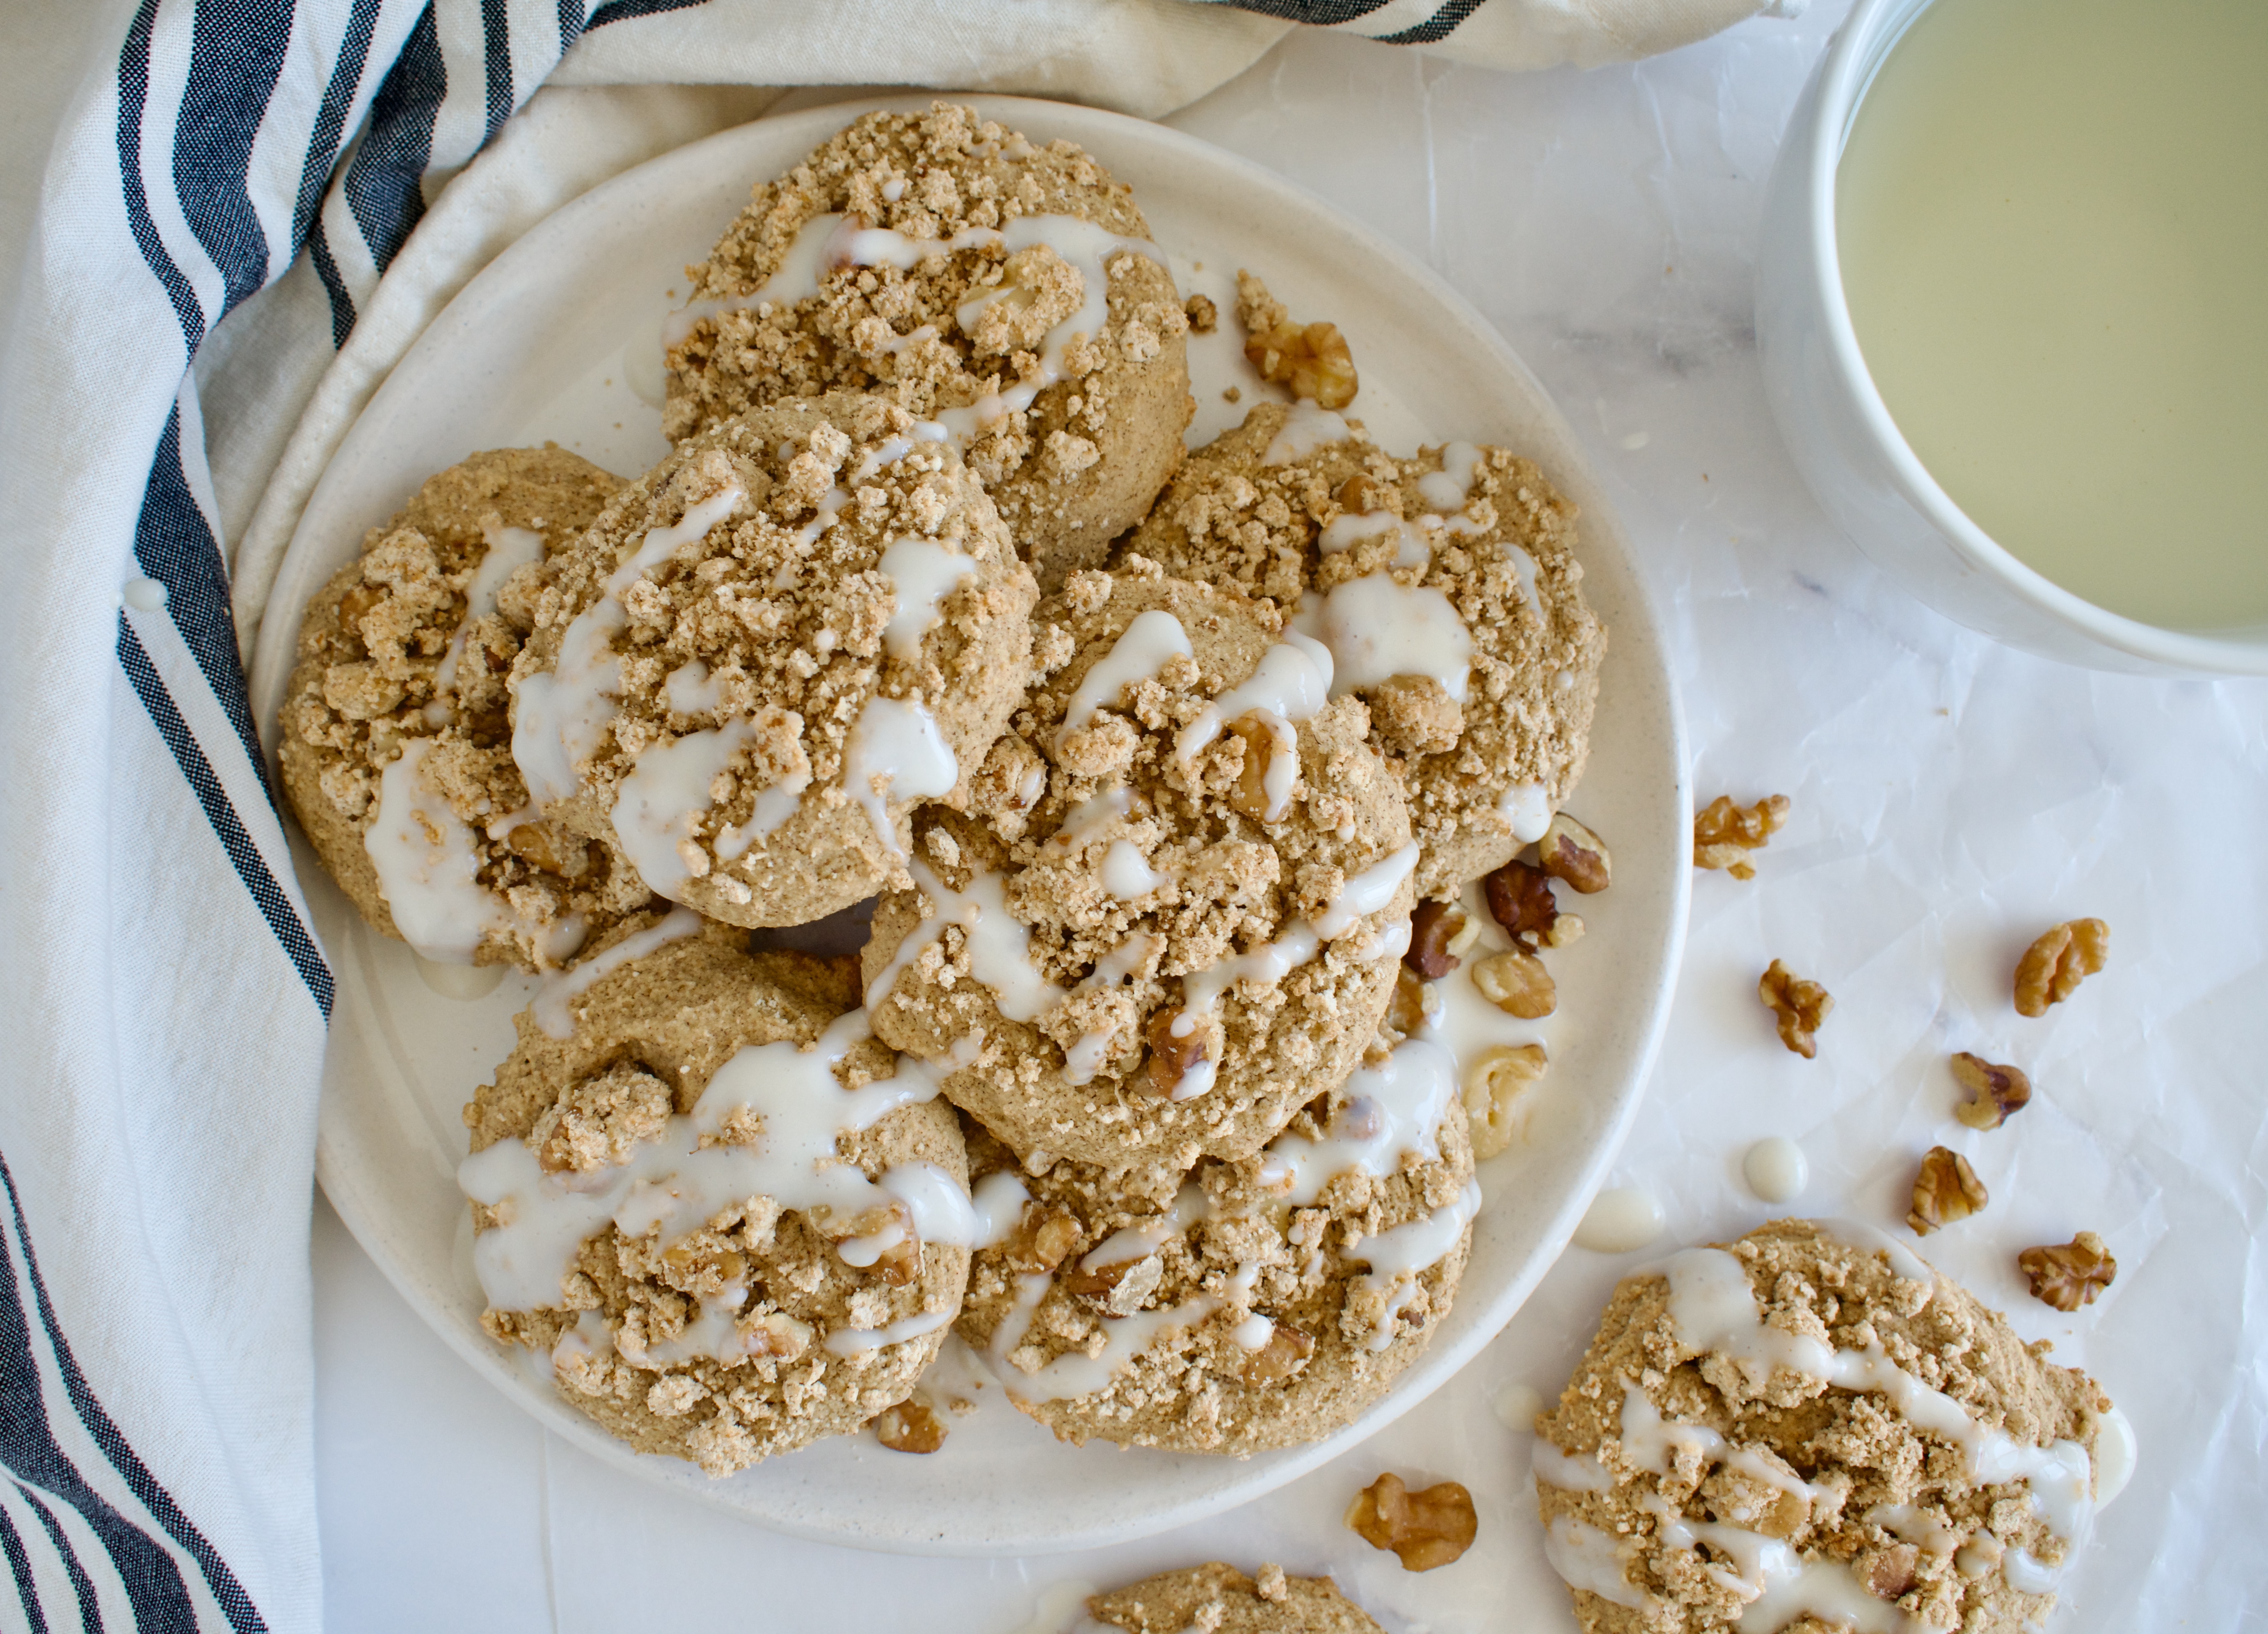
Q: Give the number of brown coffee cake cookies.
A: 9